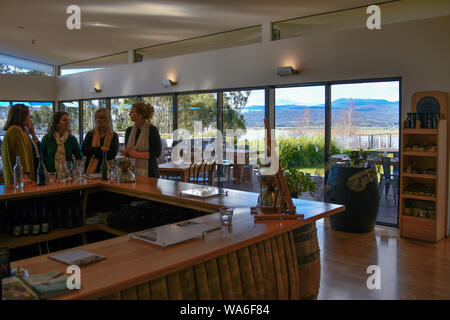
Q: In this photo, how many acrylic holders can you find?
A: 2